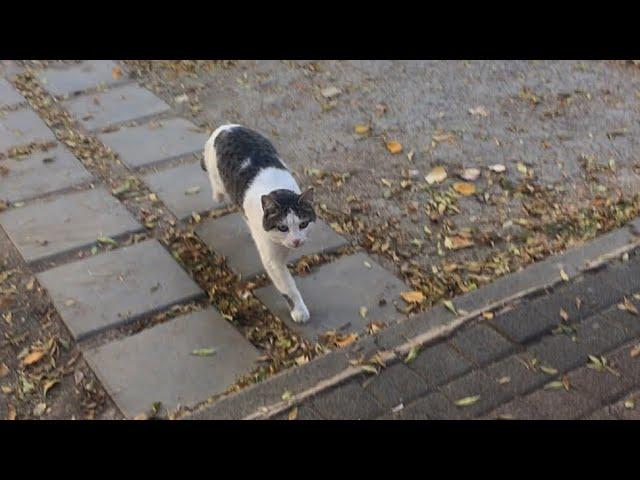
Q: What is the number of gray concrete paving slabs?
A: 12